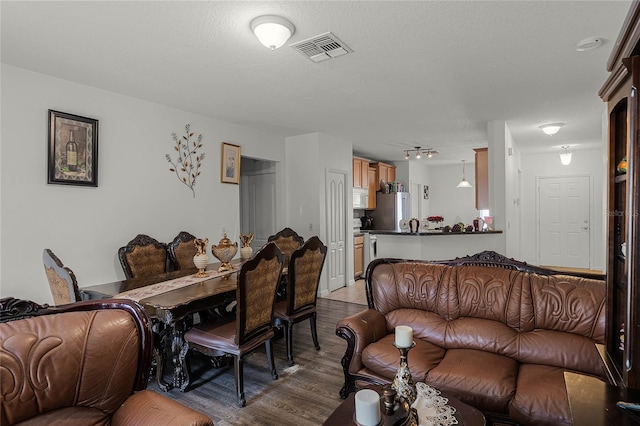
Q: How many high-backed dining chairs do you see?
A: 6